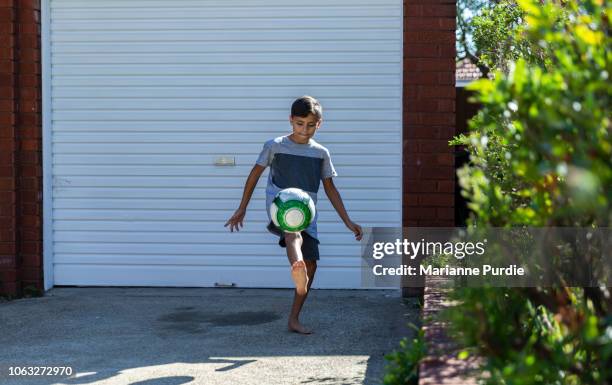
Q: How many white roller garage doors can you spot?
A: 1